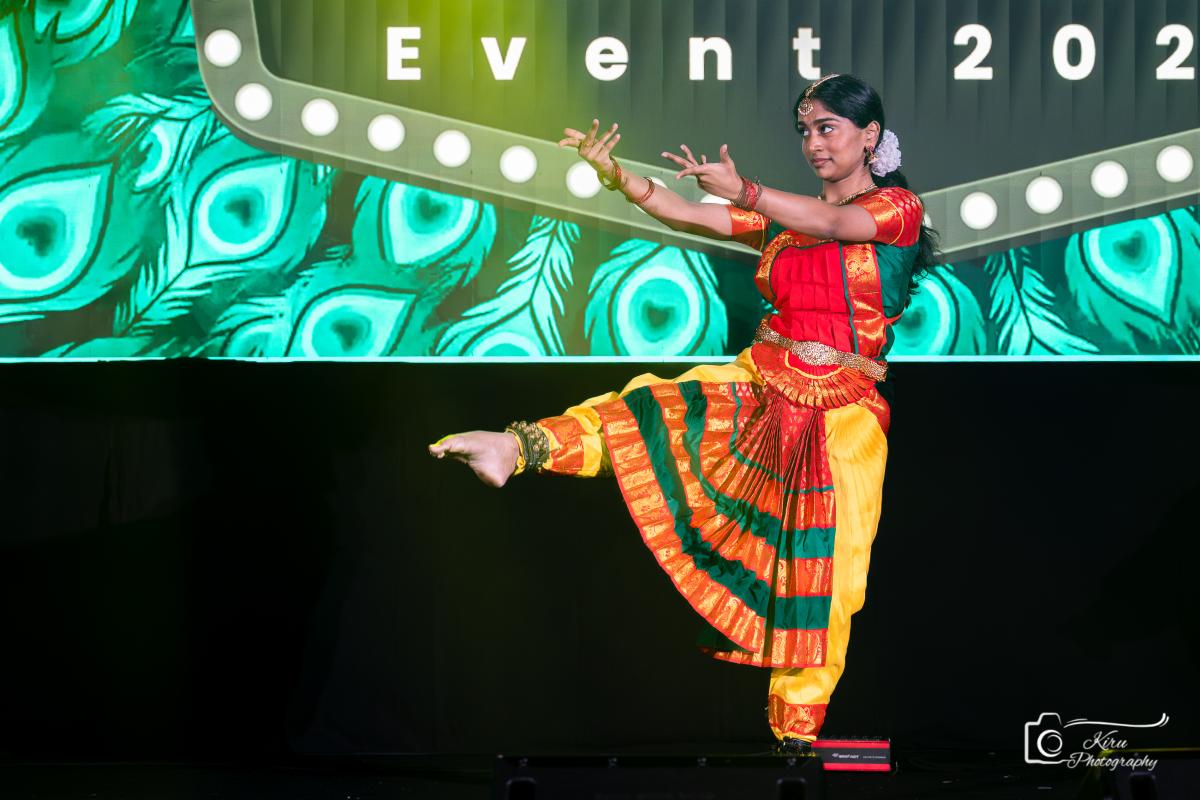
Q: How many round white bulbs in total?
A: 14